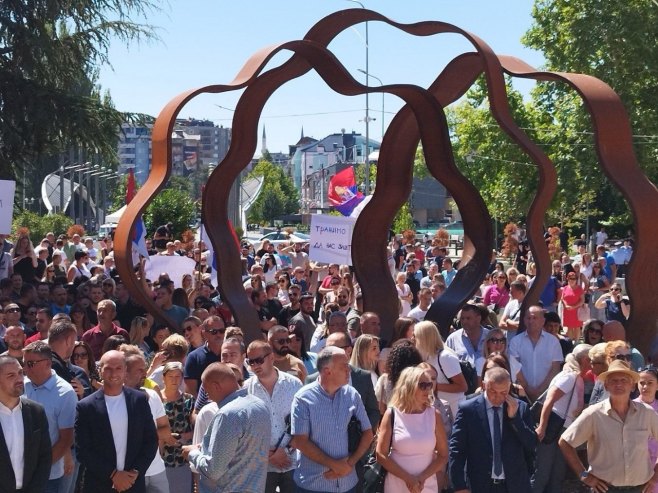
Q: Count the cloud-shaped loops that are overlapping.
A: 3